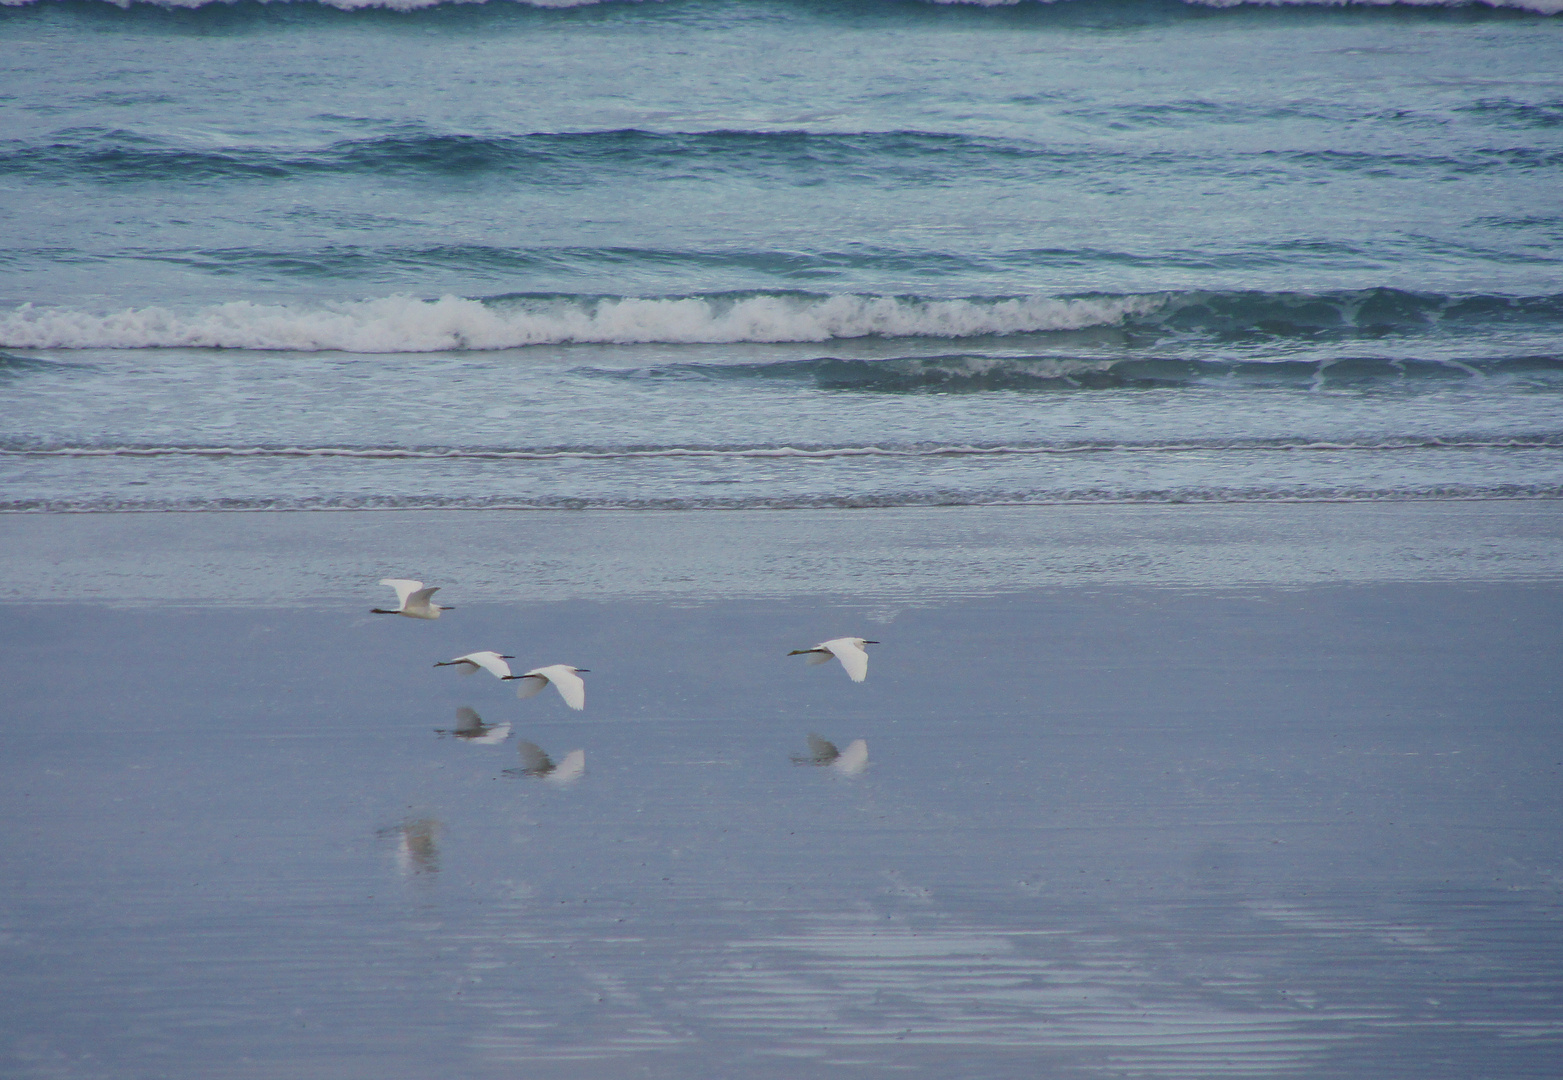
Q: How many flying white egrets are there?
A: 4